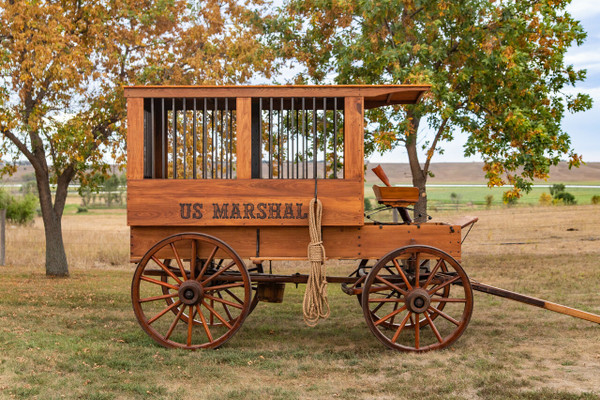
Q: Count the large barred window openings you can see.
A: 2